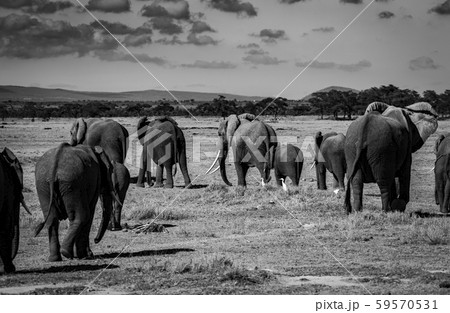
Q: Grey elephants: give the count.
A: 10